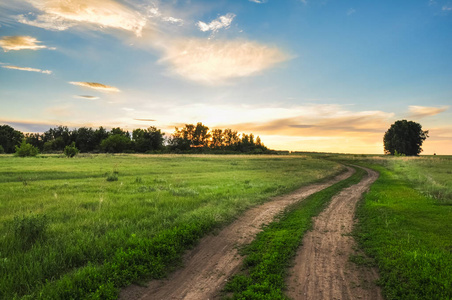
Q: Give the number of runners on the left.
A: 0